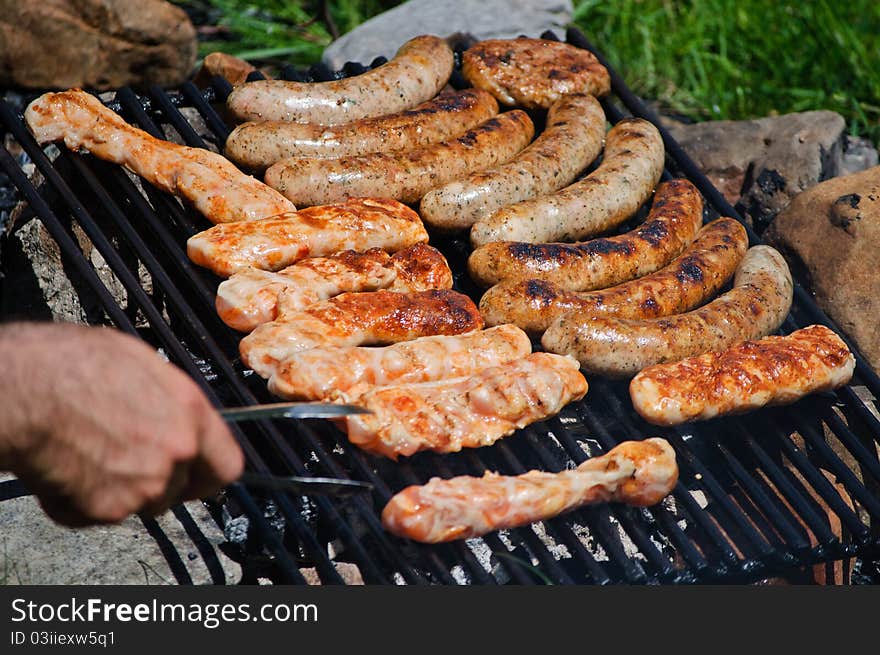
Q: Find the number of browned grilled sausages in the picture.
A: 8